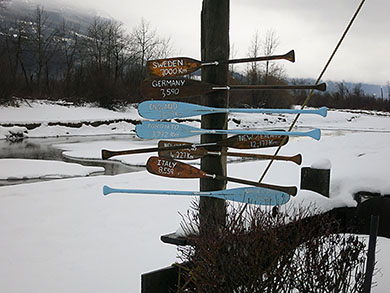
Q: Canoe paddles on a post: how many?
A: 8